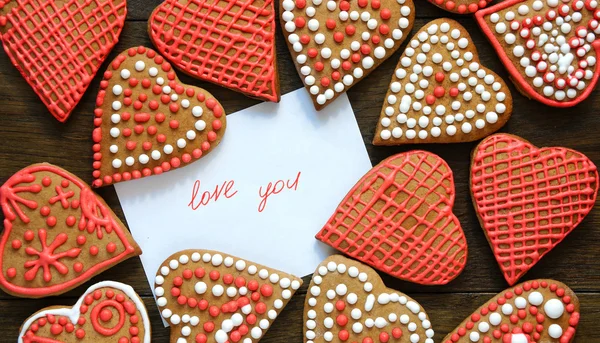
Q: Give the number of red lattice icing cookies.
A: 4